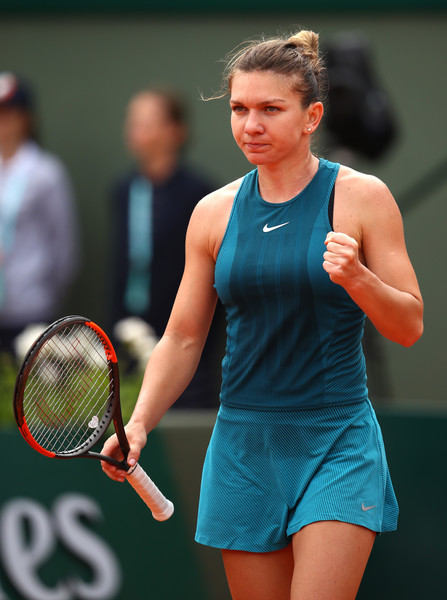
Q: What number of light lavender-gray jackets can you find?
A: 1